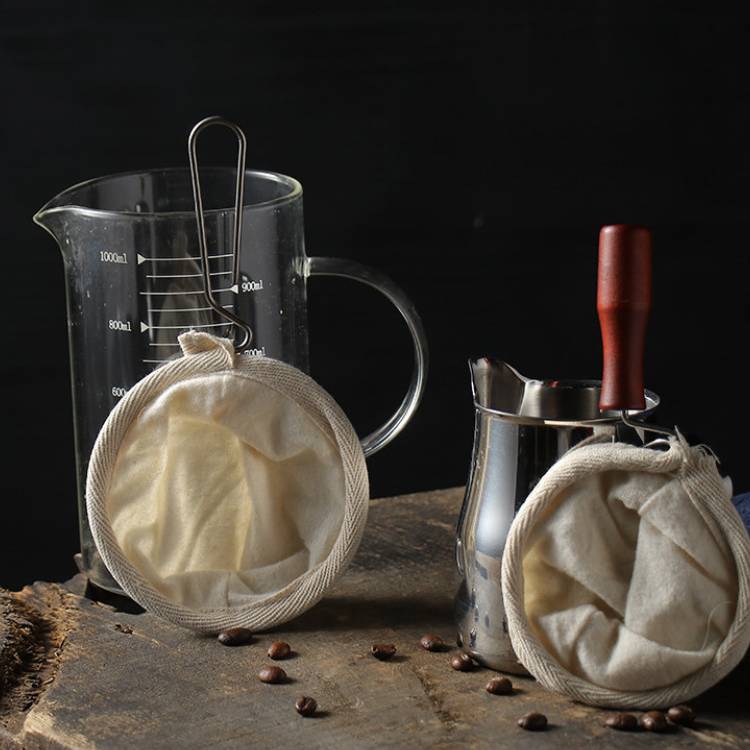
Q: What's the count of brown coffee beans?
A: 12